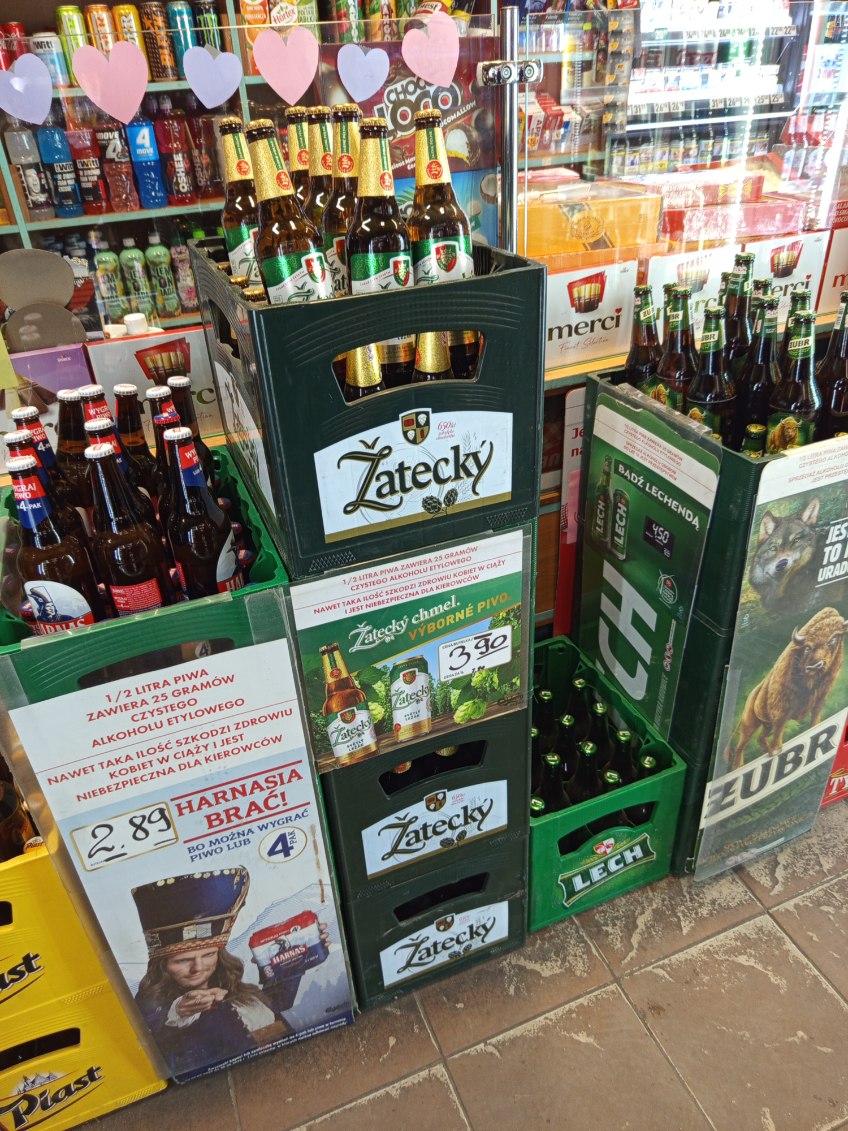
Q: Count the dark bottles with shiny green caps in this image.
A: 11